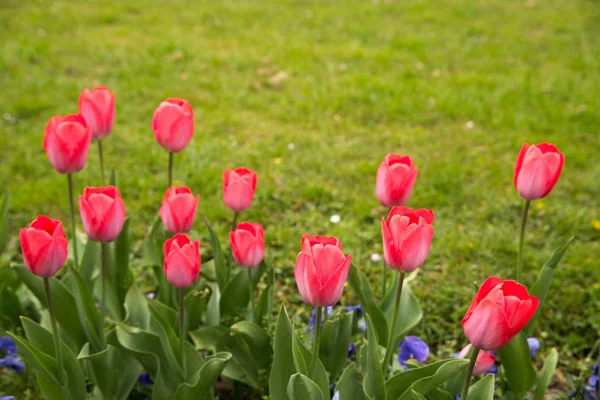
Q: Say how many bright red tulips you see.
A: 14